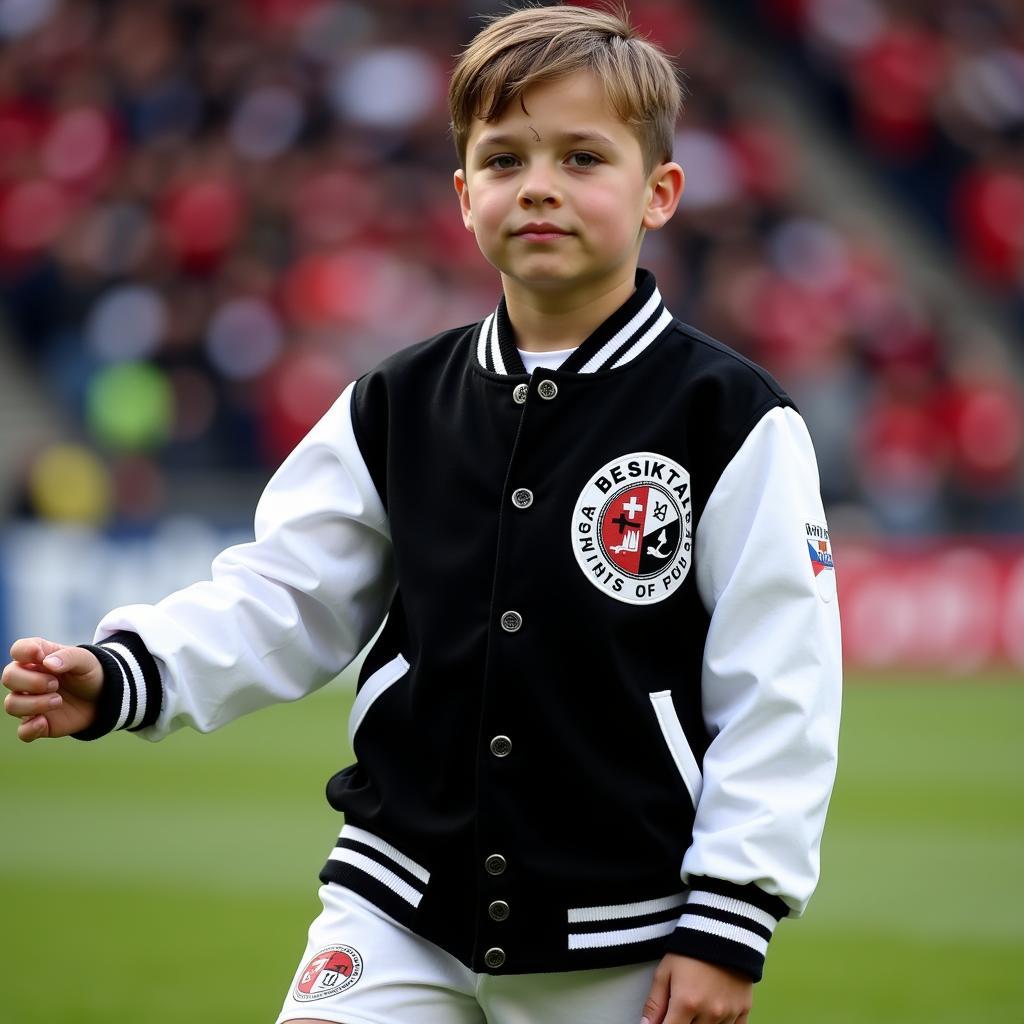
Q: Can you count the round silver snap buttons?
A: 8